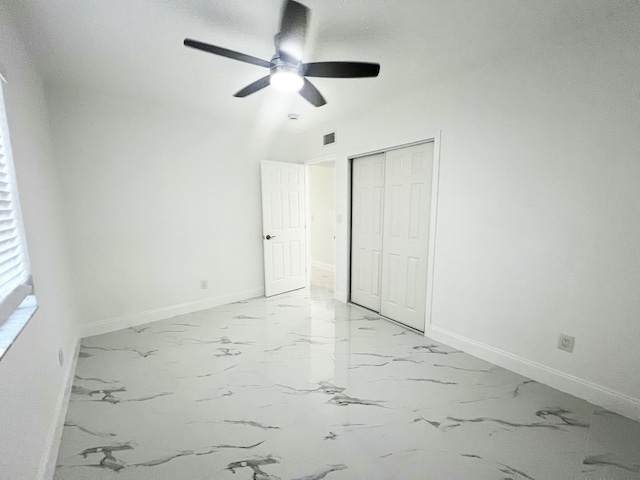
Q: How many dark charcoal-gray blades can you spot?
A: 5